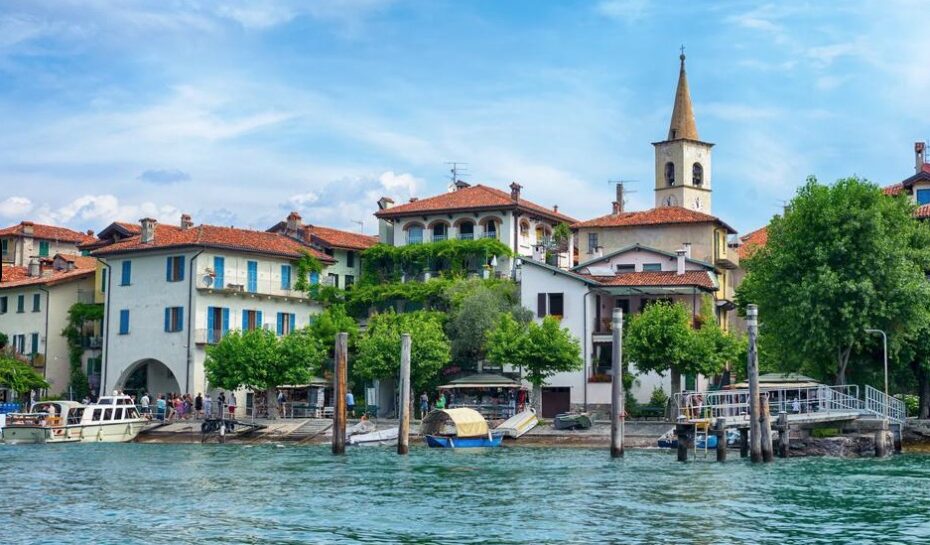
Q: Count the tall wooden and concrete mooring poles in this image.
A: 4